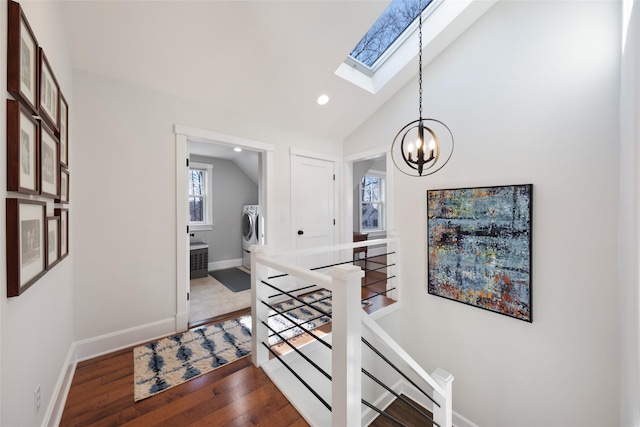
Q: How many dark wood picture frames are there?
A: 9